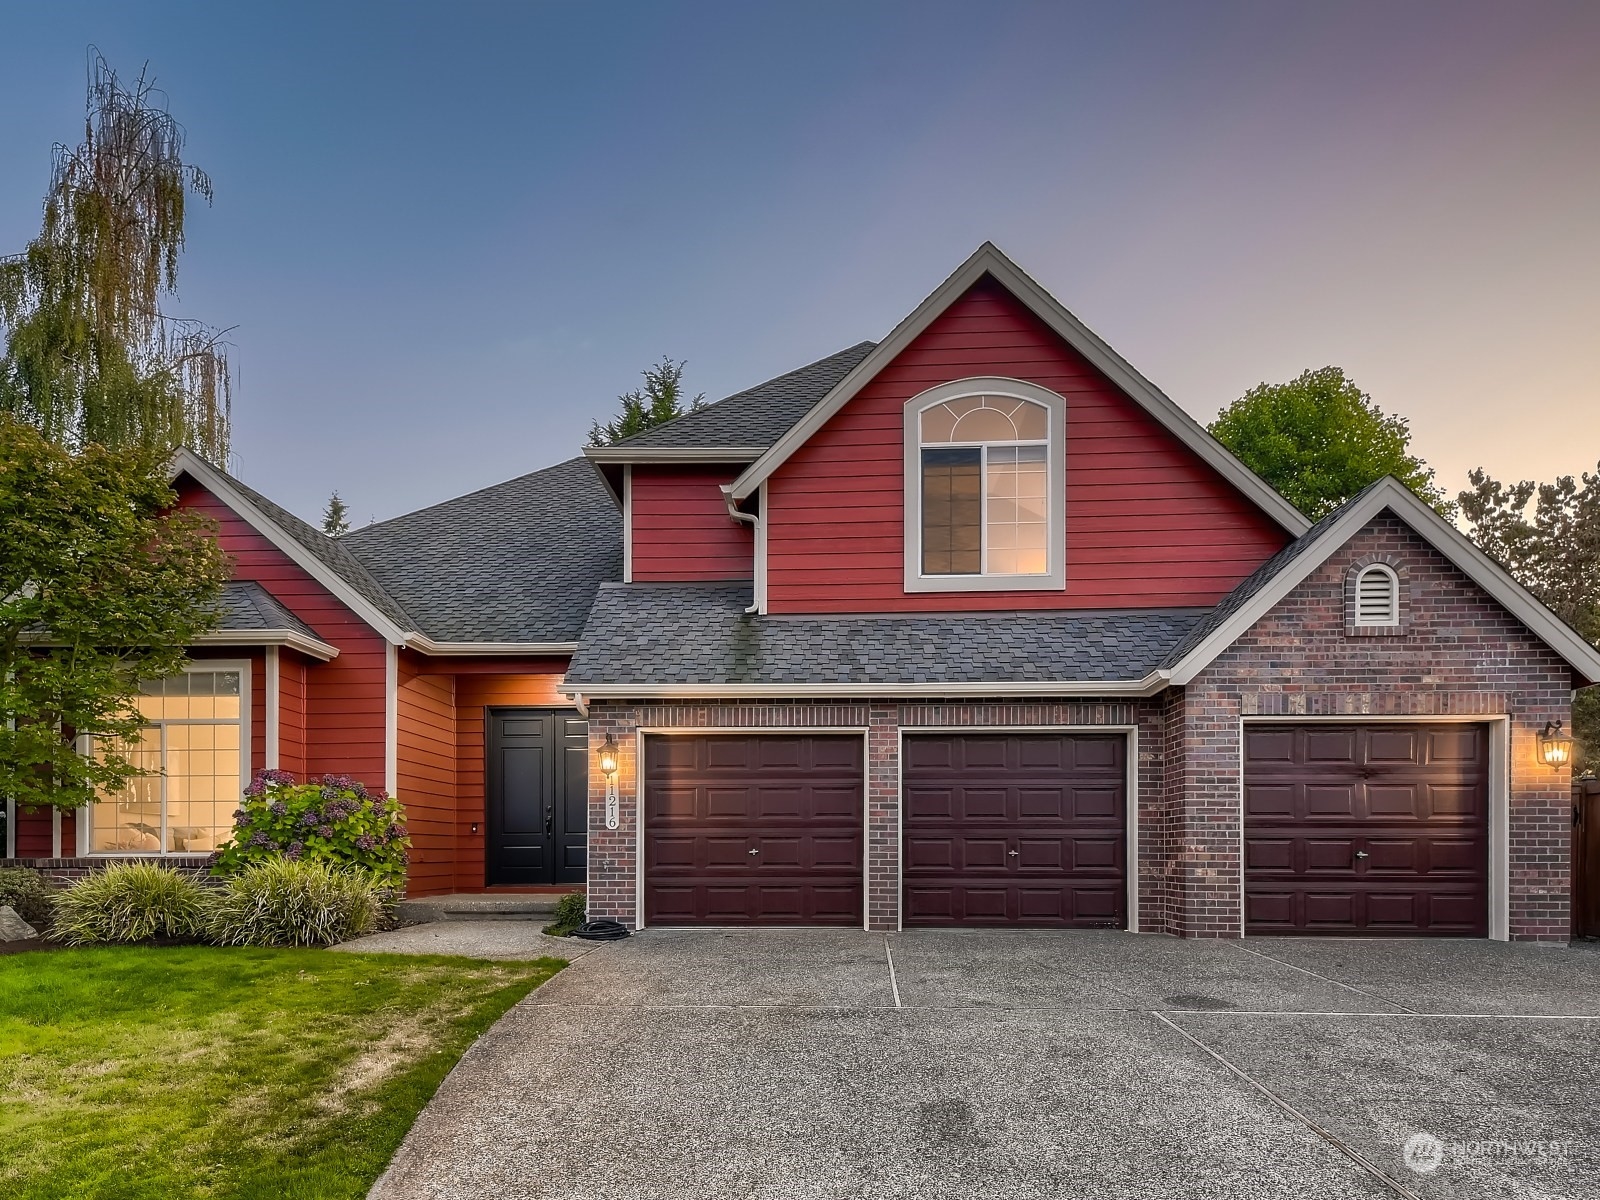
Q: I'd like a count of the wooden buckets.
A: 0